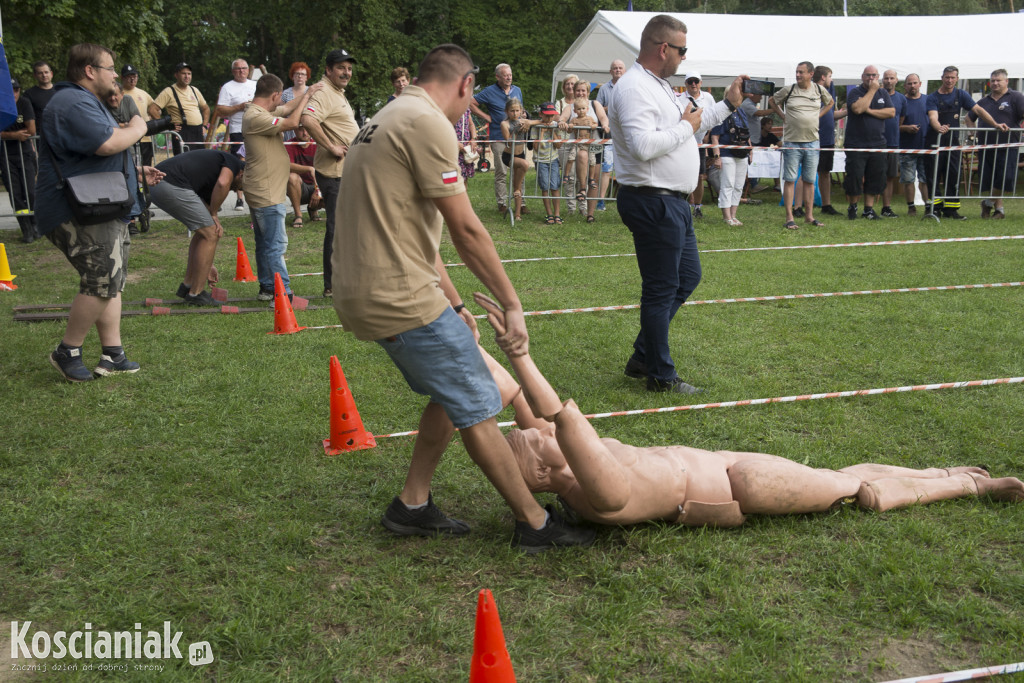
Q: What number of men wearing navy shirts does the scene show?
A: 6